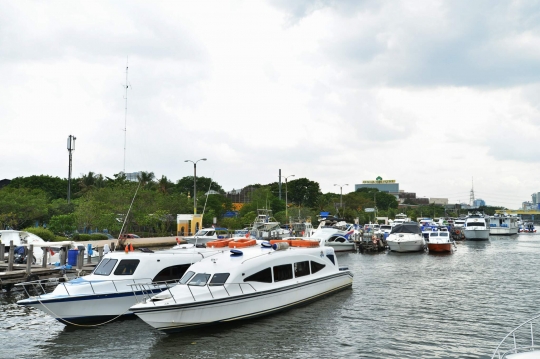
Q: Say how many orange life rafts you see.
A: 4